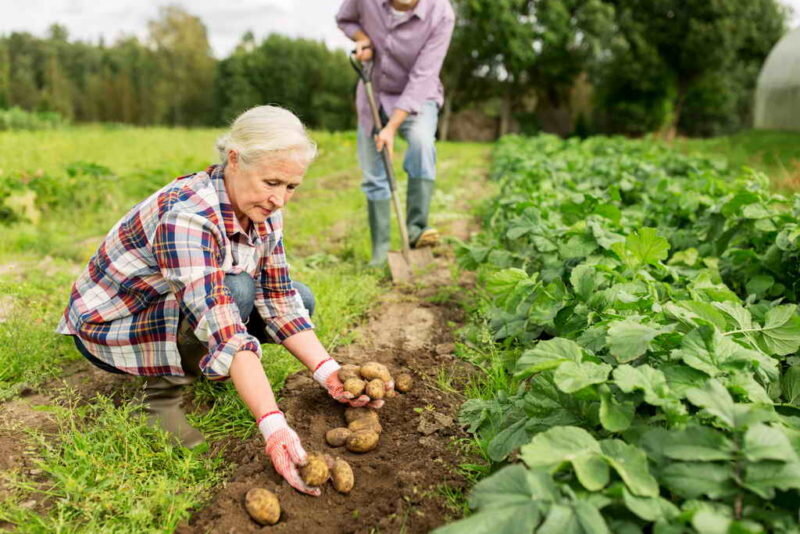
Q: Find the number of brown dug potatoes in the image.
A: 12